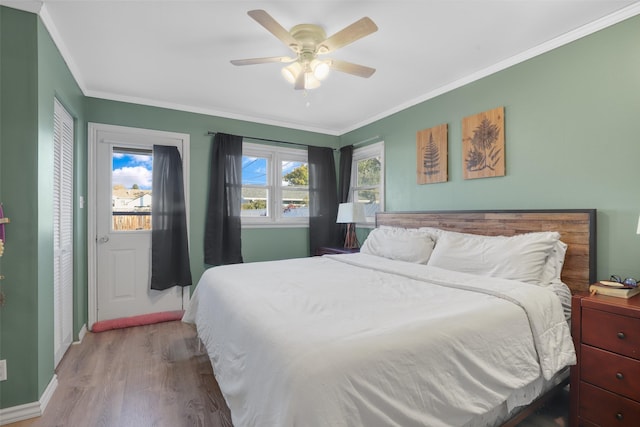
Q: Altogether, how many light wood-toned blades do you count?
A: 5